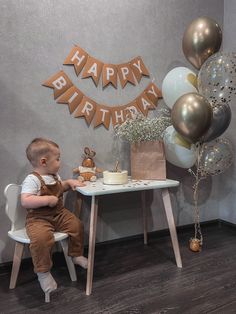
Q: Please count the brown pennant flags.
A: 13